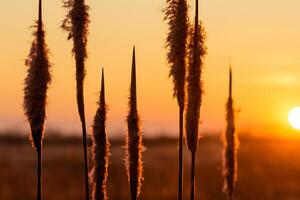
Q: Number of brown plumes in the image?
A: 7